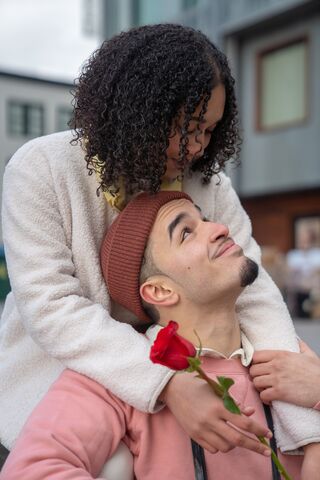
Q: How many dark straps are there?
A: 2